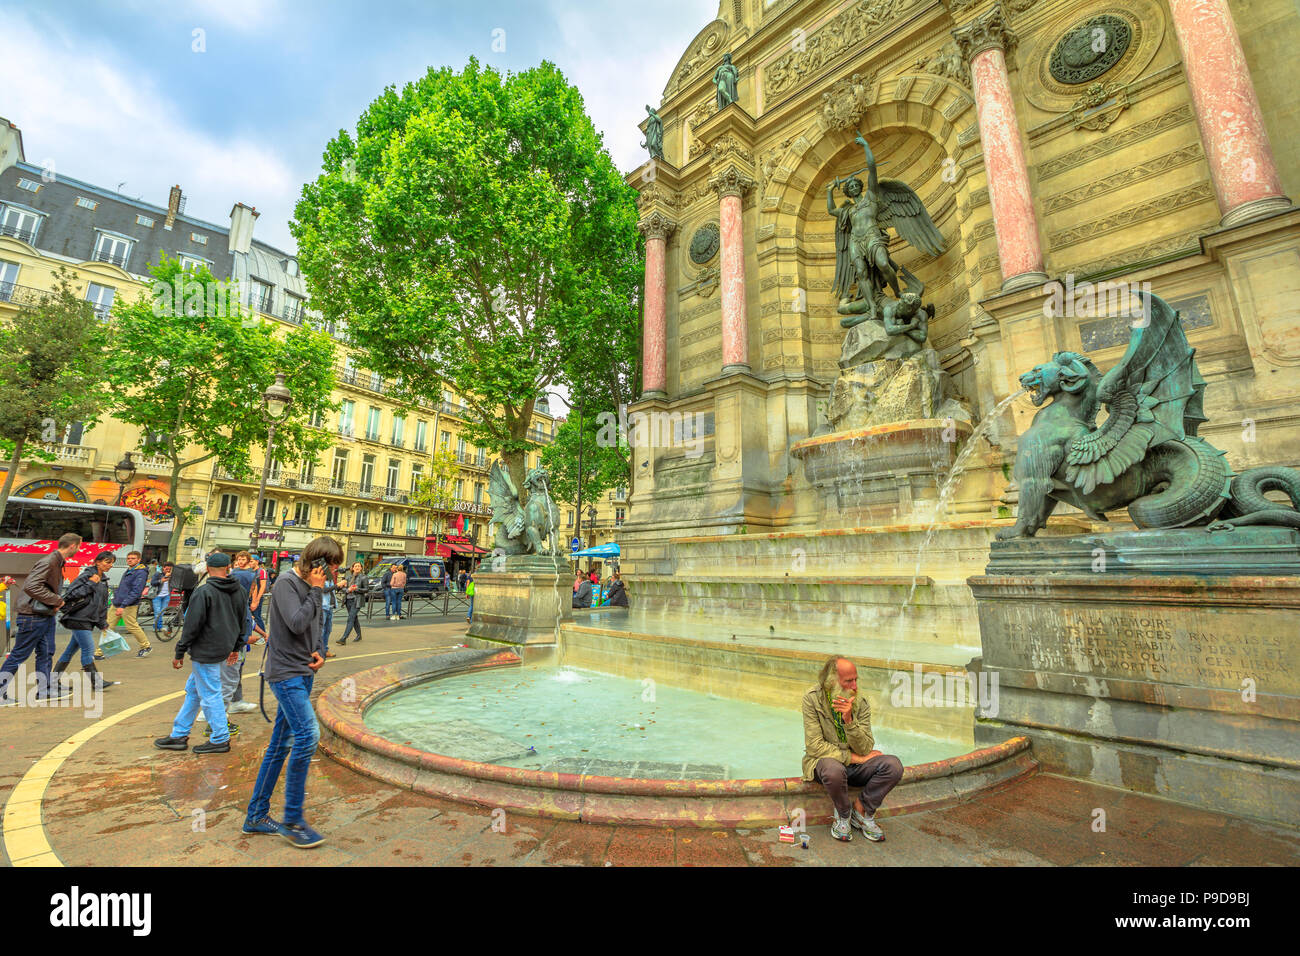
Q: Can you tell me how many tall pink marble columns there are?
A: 4